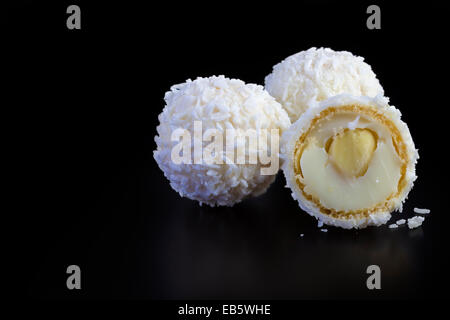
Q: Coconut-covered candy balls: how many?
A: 3